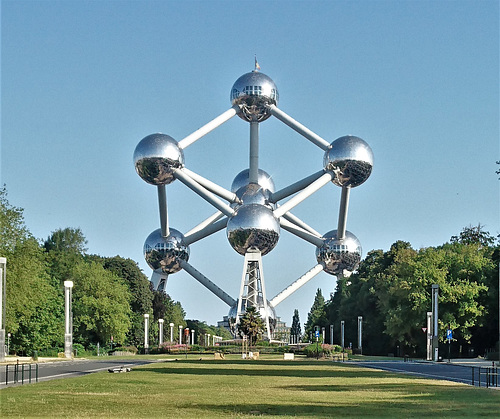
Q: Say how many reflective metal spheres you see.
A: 9